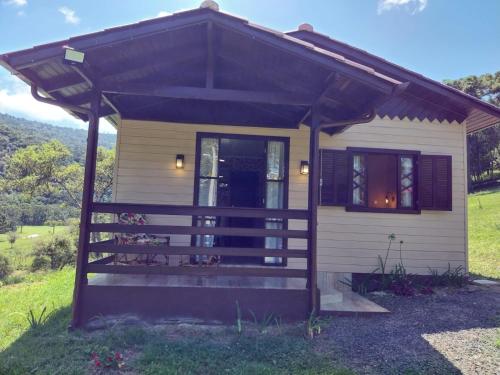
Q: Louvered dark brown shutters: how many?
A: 2